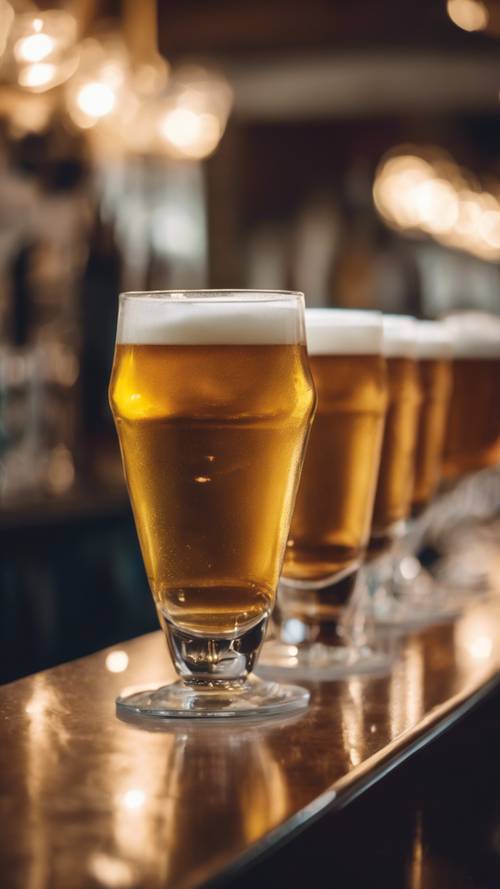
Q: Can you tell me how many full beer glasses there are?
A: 5